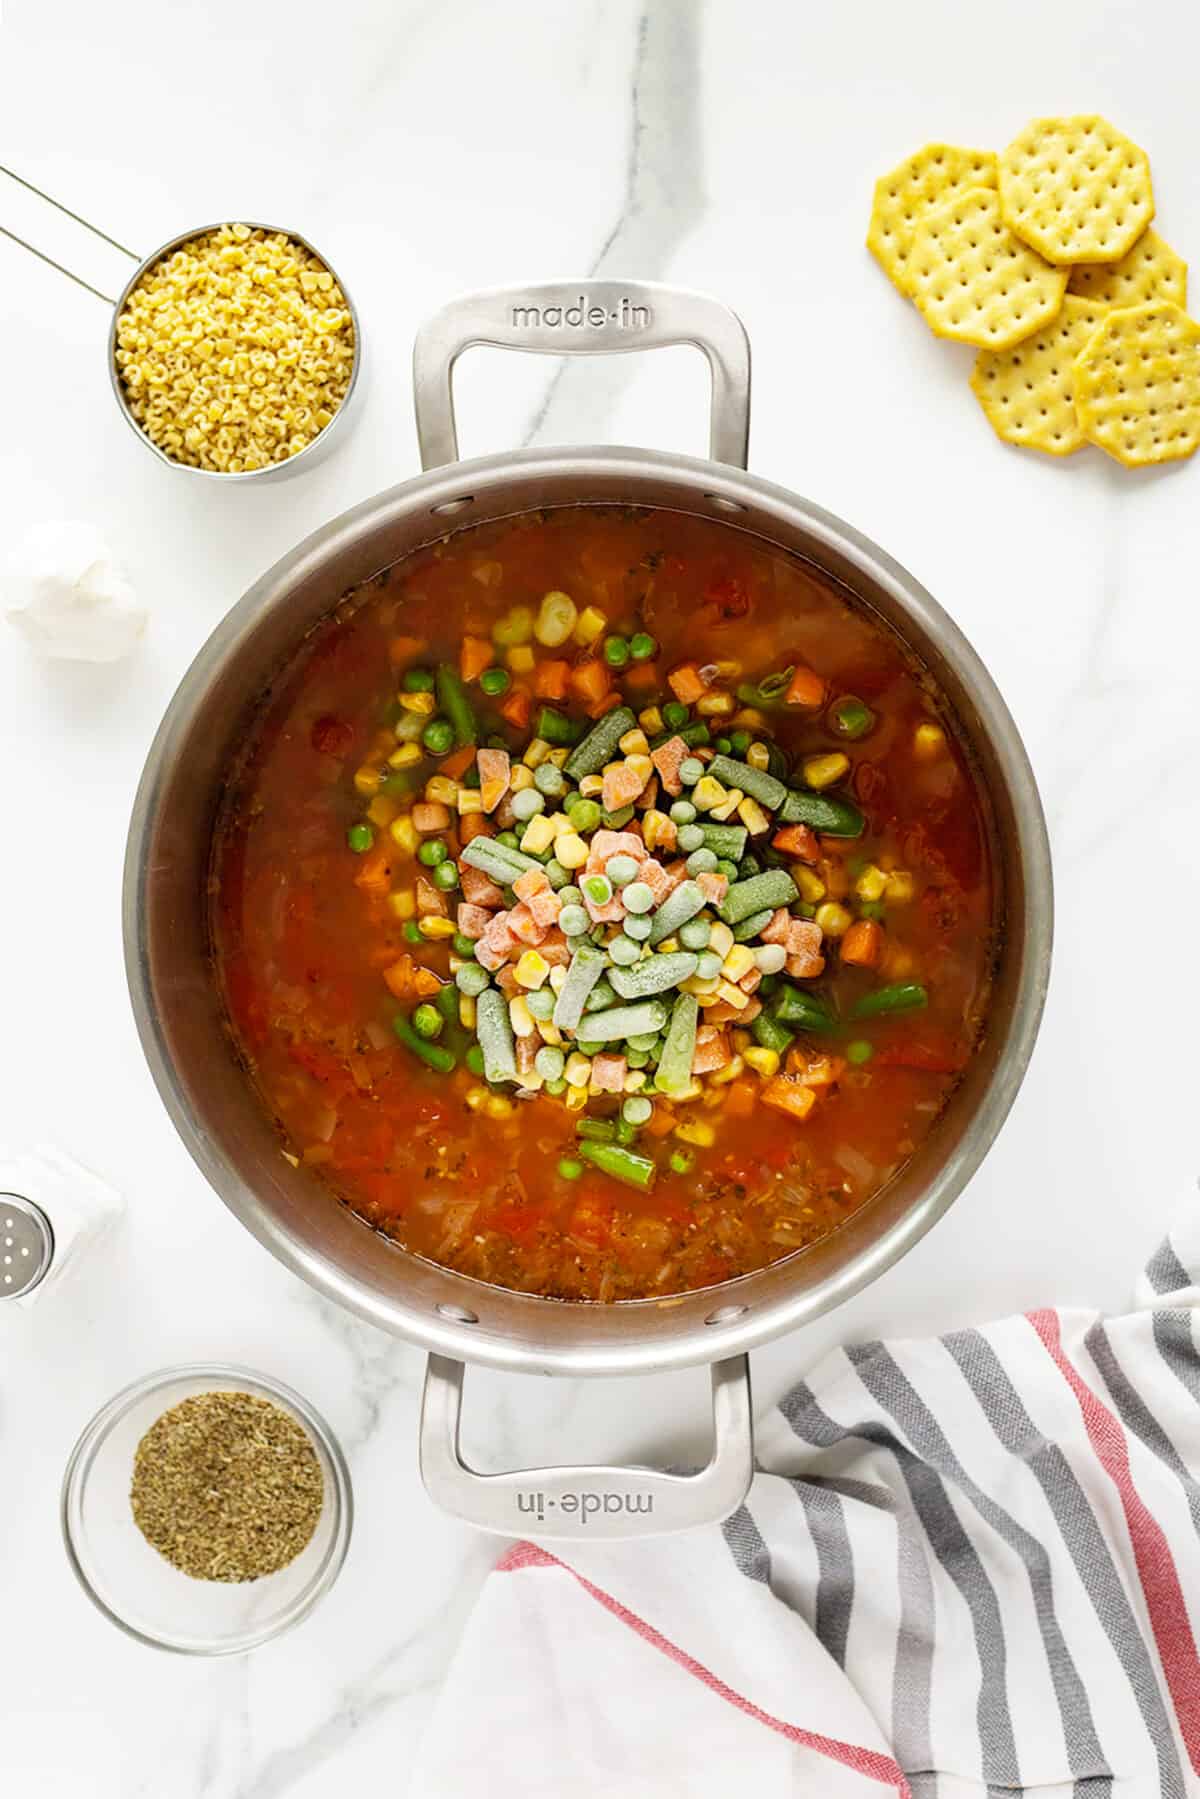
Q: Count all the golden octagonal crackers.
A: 6